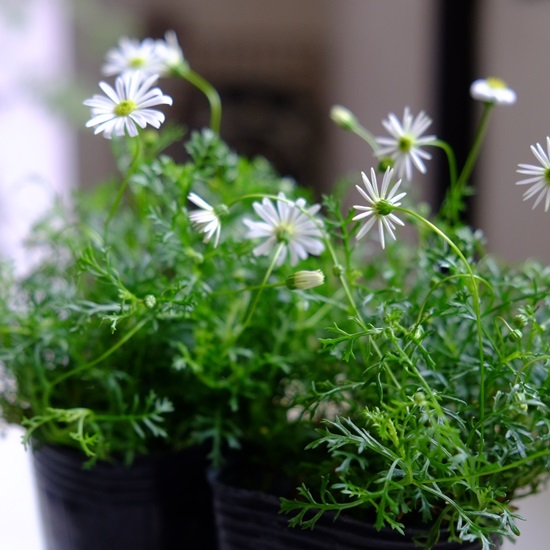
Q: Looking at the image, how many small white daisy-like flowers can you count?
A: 9